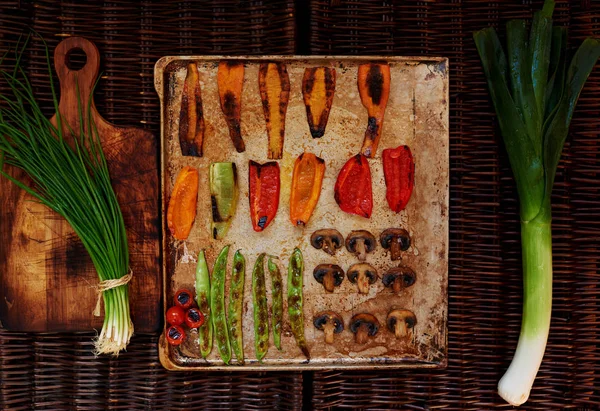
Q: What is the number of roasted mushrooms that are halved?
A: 9